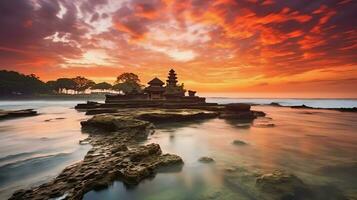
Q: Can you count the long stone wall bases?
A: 1